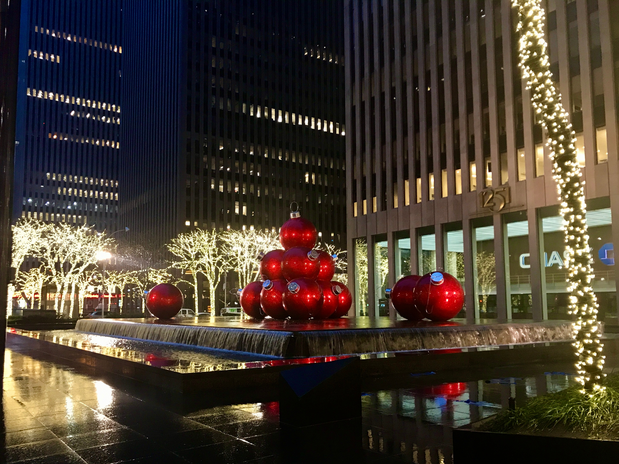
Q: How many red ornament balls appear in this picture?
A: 12